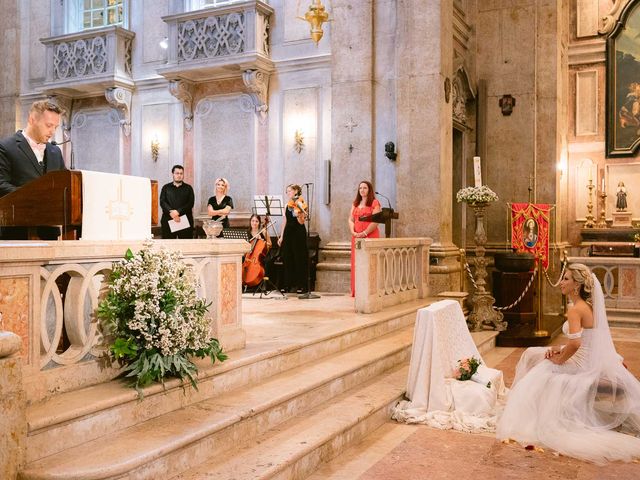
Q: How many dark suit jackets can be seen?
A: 1